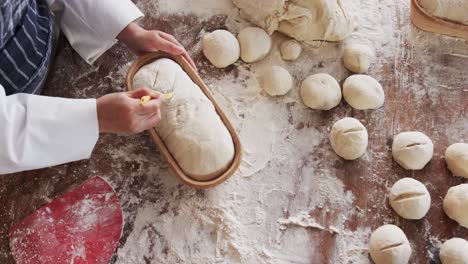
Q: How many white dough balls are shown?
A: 14